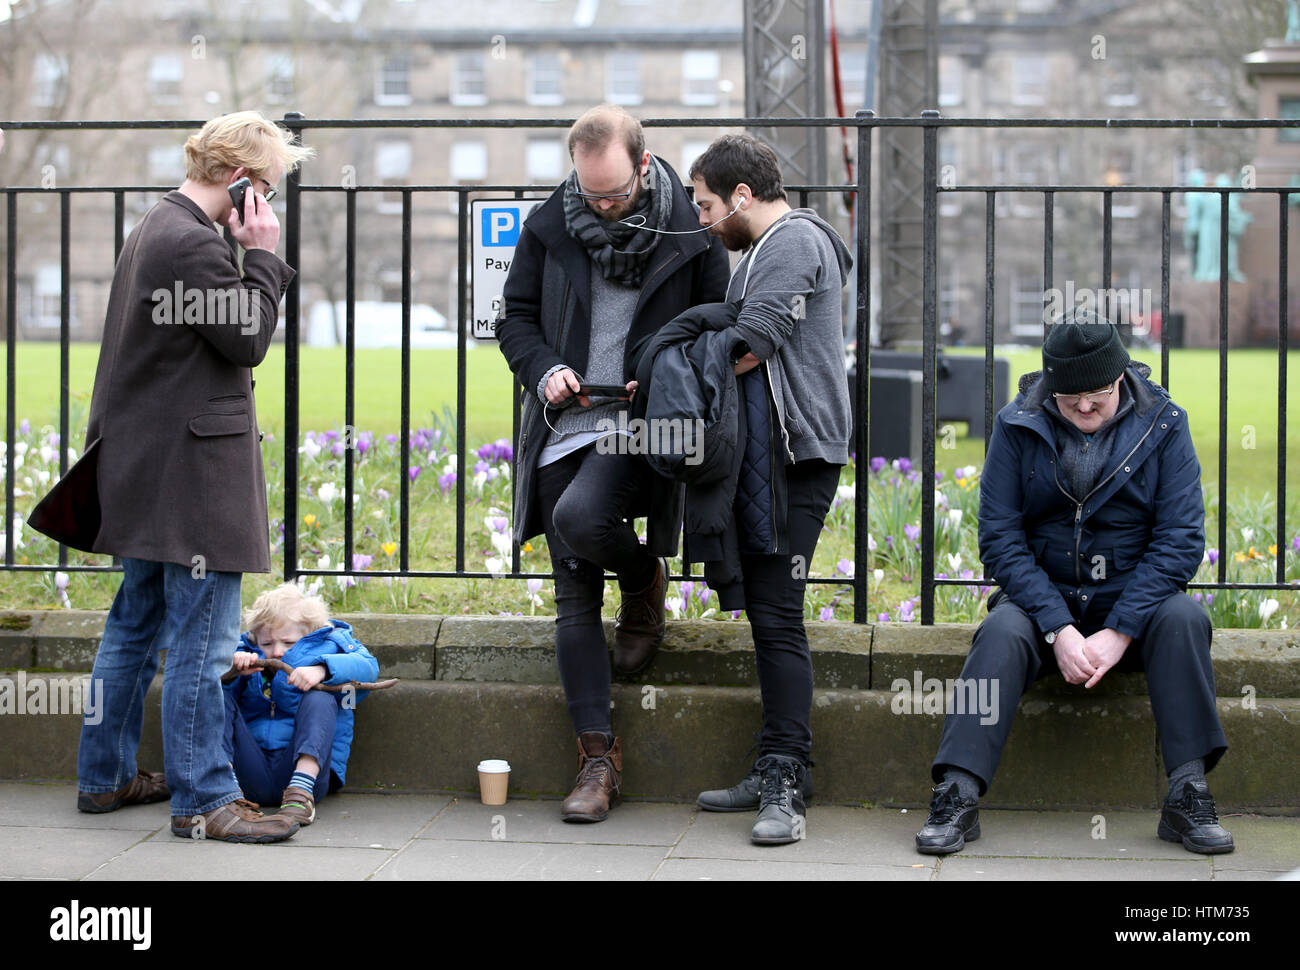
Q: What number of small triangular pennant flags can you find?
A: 0